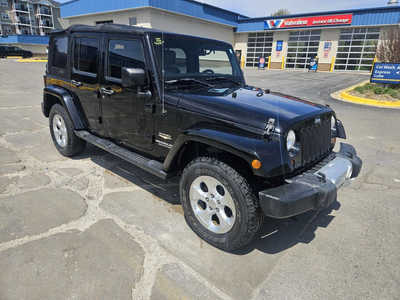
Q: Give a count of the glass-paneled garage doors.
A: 3